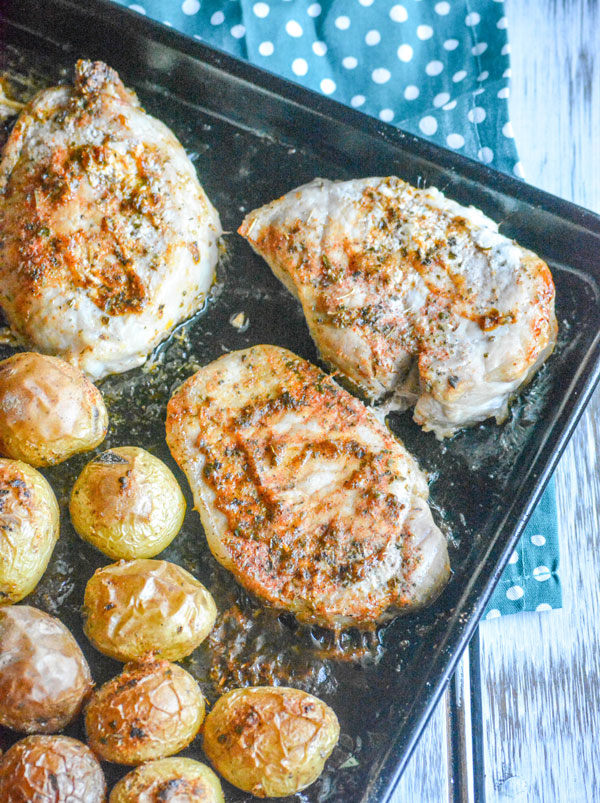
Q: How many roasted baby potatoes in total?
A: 9